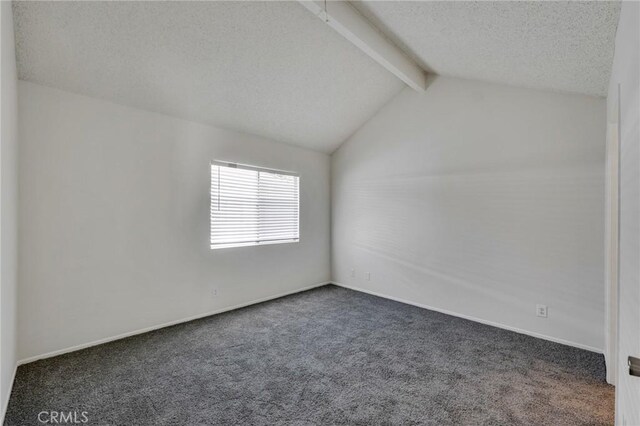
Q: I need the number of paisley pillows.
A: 0